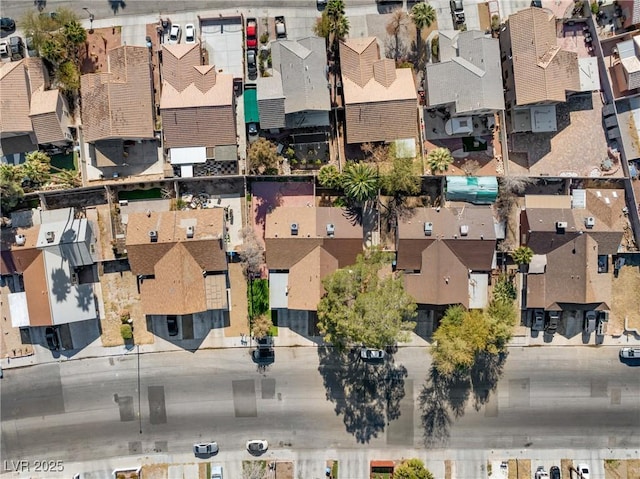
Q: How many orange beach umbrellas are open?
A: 0